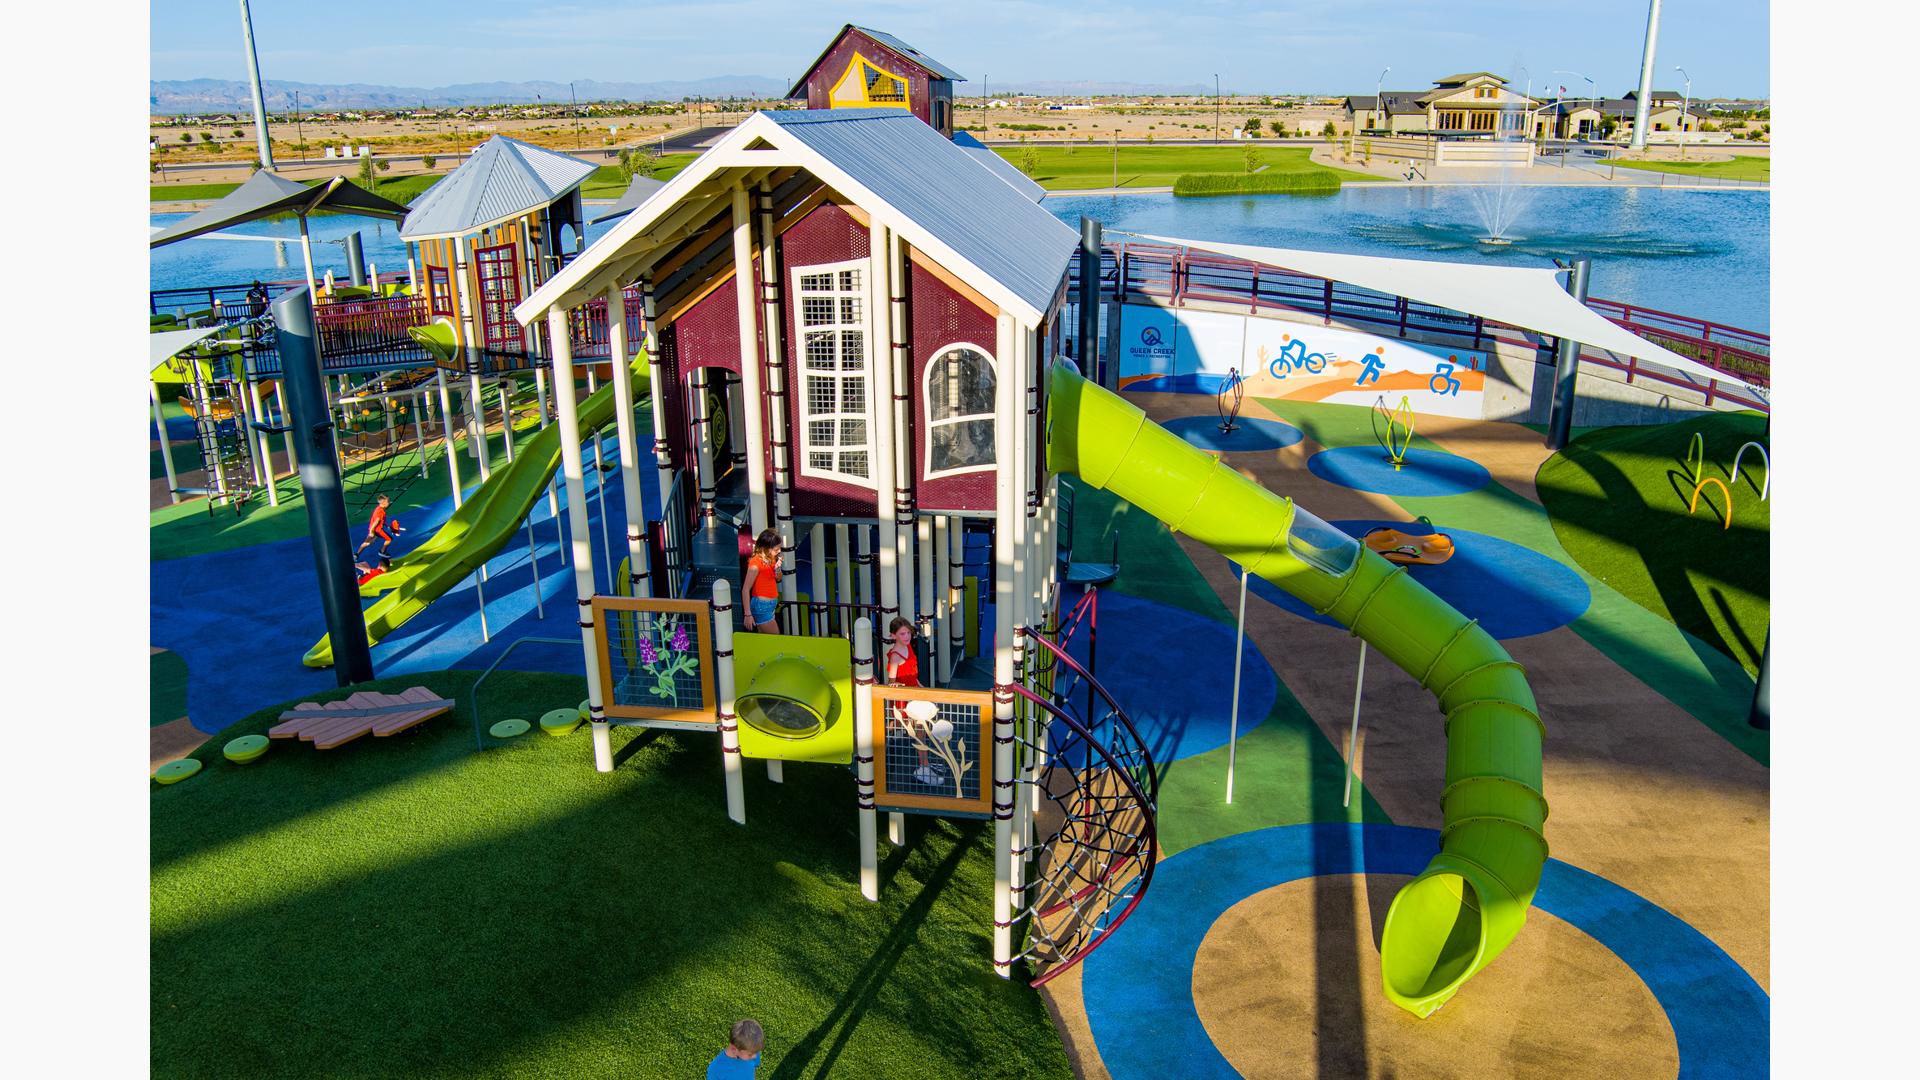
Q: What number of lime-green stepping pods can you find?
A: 5